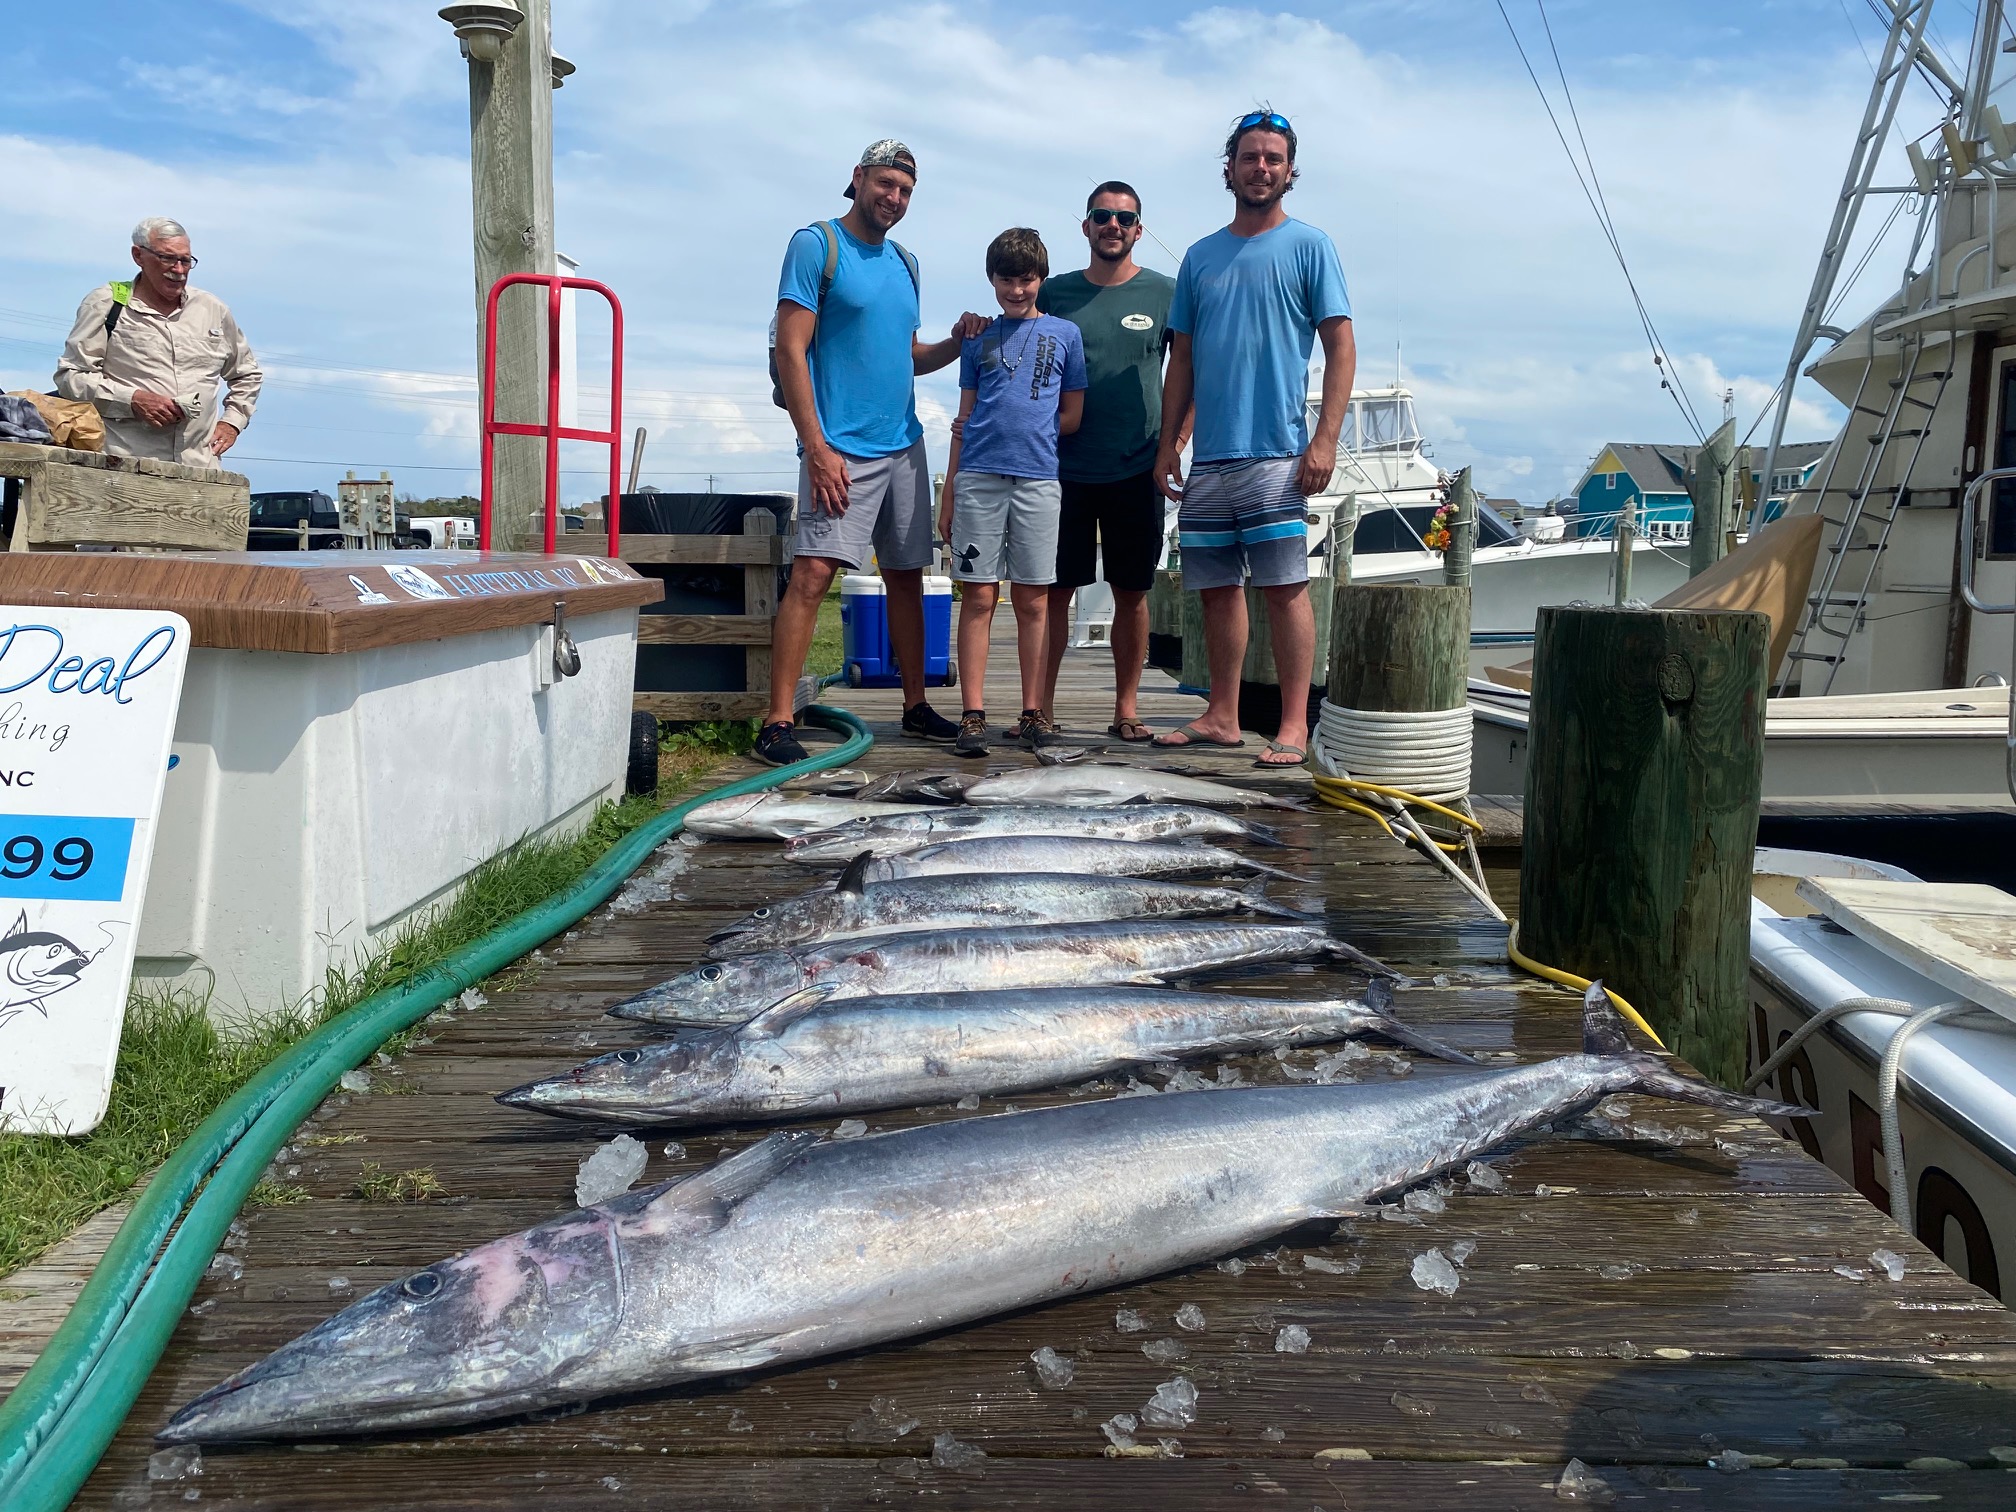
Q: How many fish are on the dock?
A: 11